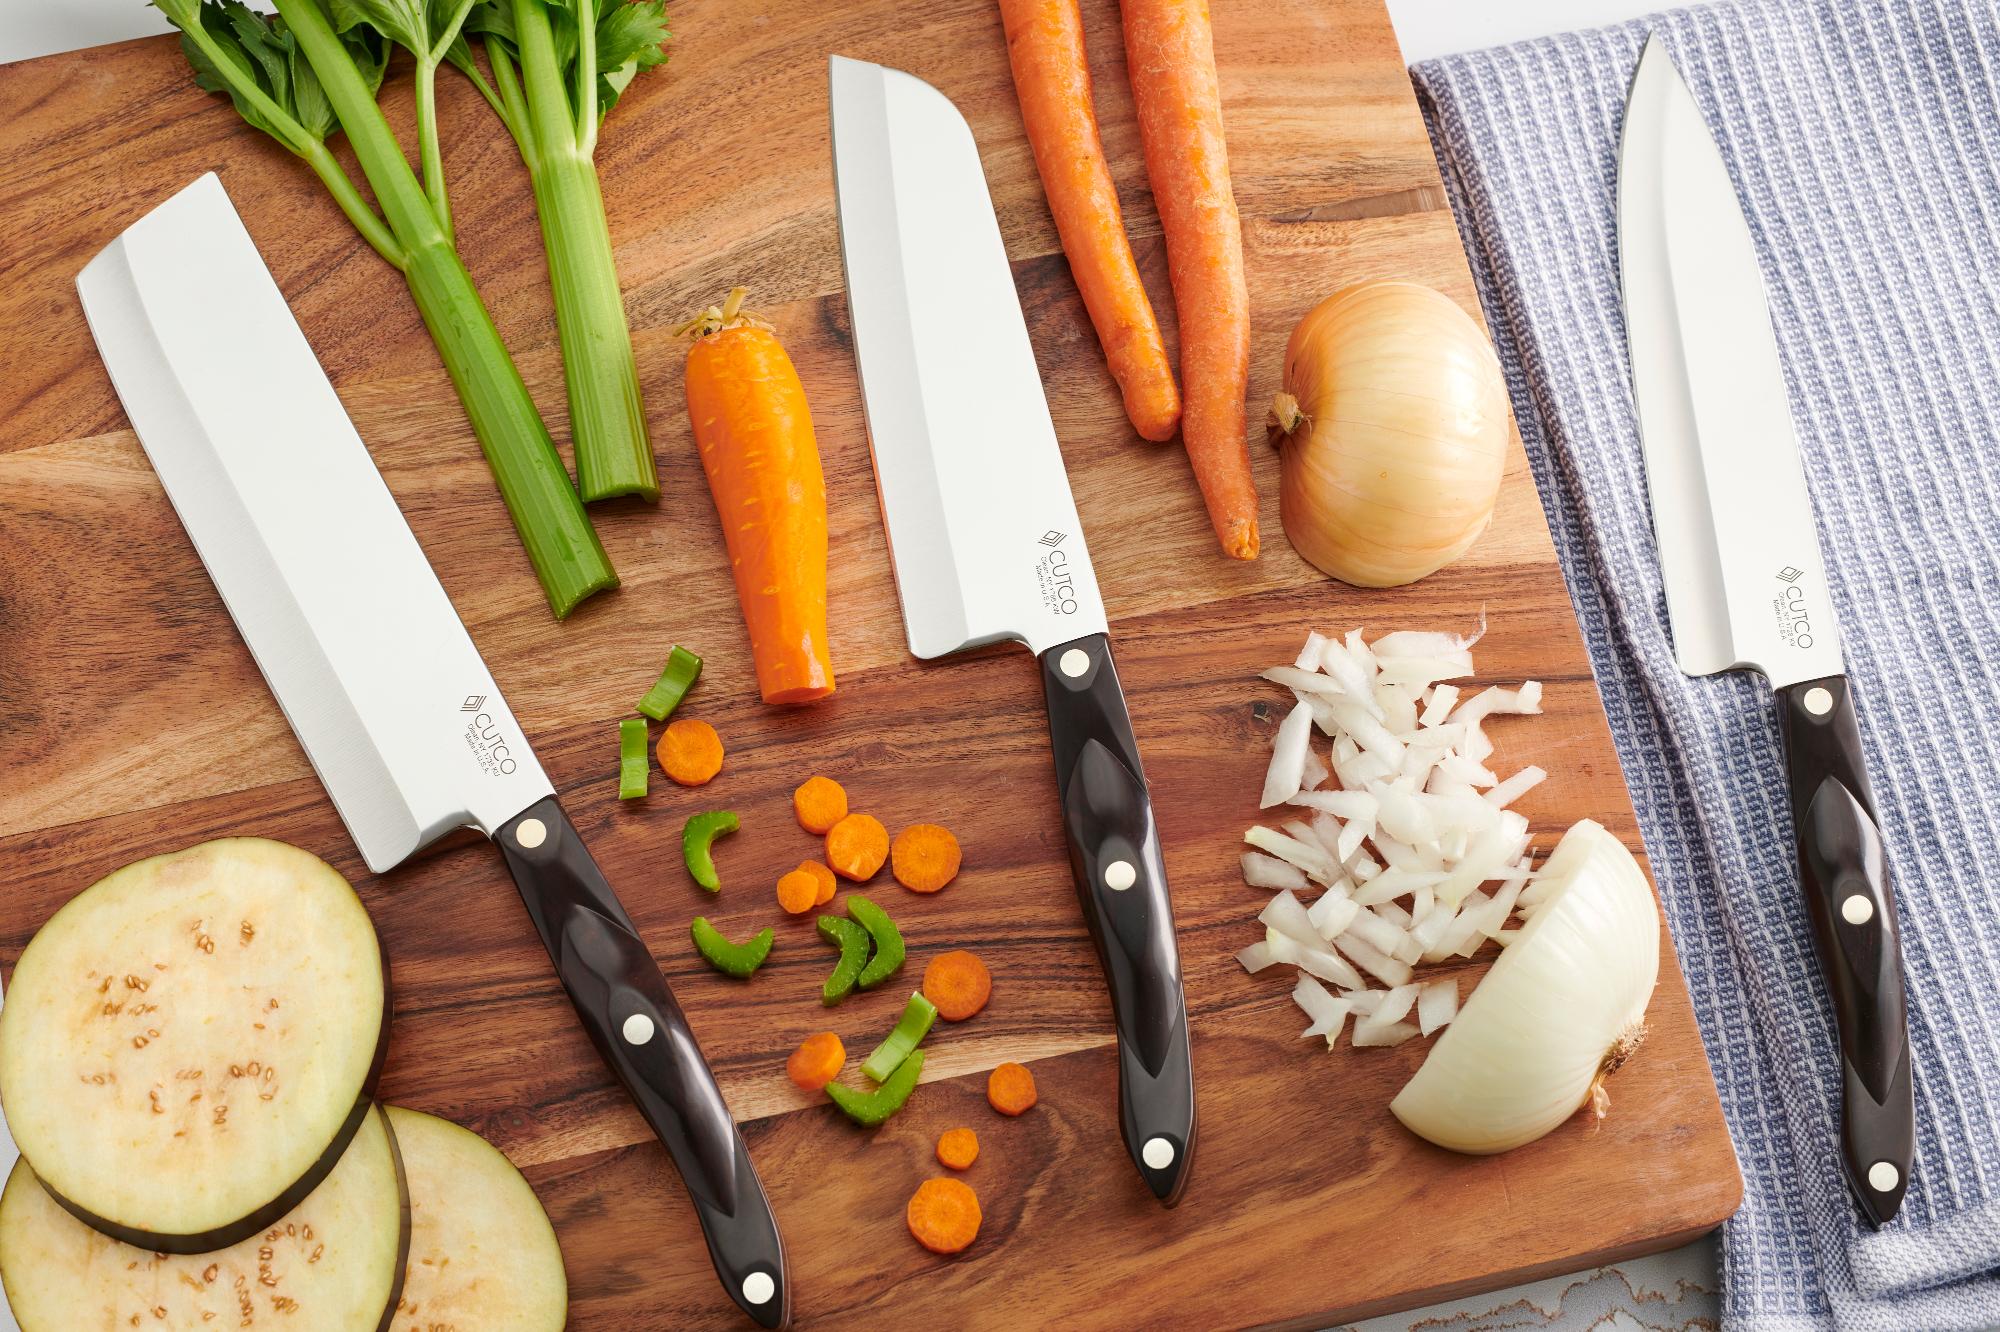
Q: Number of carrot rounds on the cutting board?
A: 11